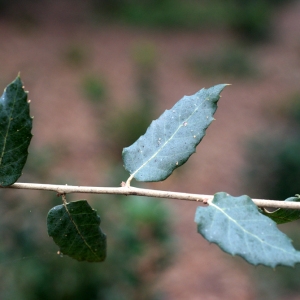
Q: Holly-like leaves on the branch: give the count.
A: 5